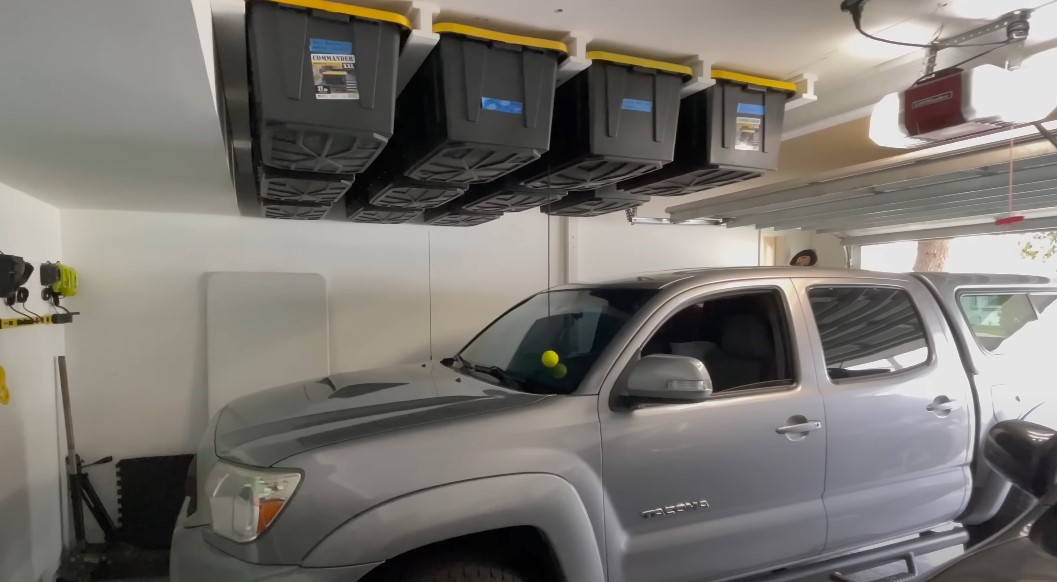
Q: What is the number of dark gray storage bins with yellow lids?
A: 11